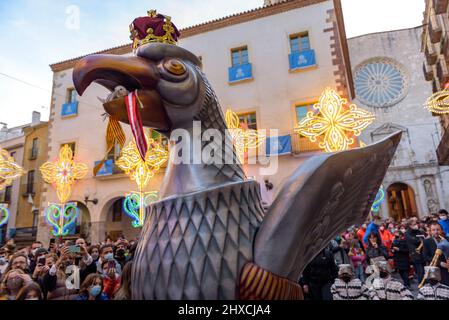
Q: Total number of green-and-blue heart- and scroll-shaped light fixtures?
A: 4